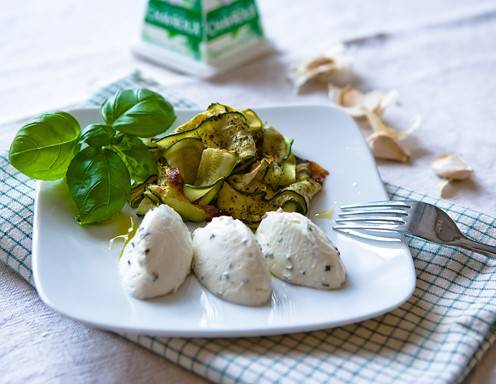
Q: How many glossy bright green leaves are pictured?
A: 5